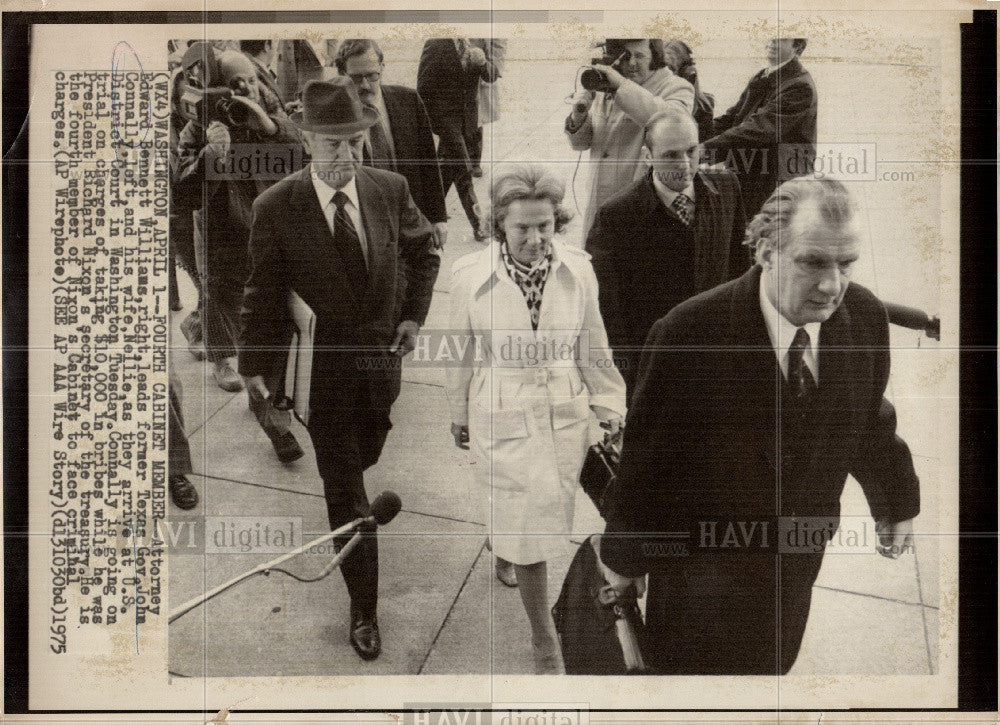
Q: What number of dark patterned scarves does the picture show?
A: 1